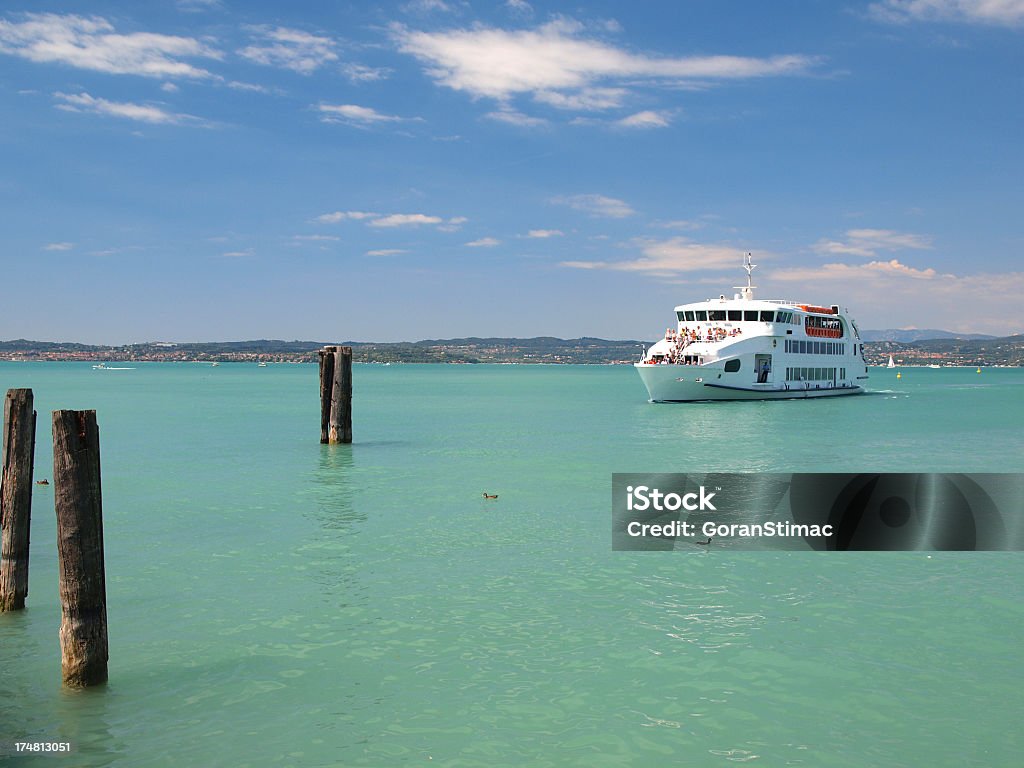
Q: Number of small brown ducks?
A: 3